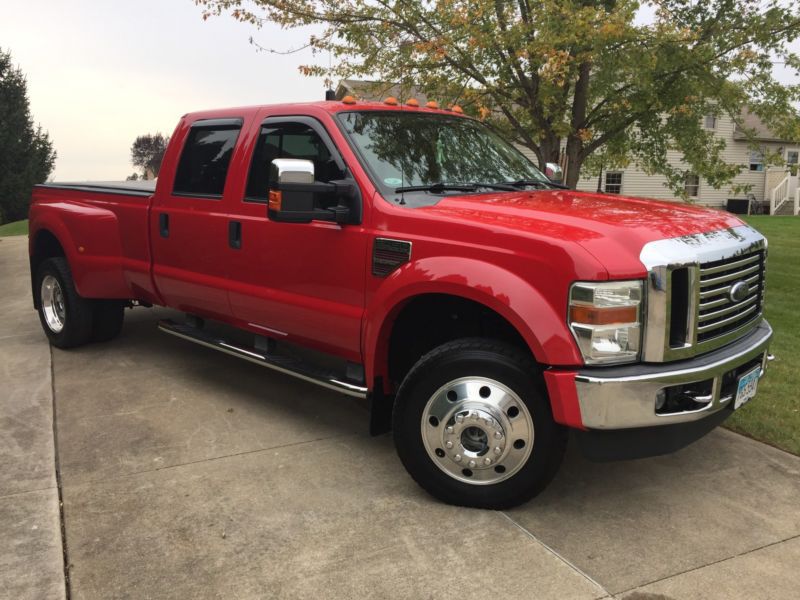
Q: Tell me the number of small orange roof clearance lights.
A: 5